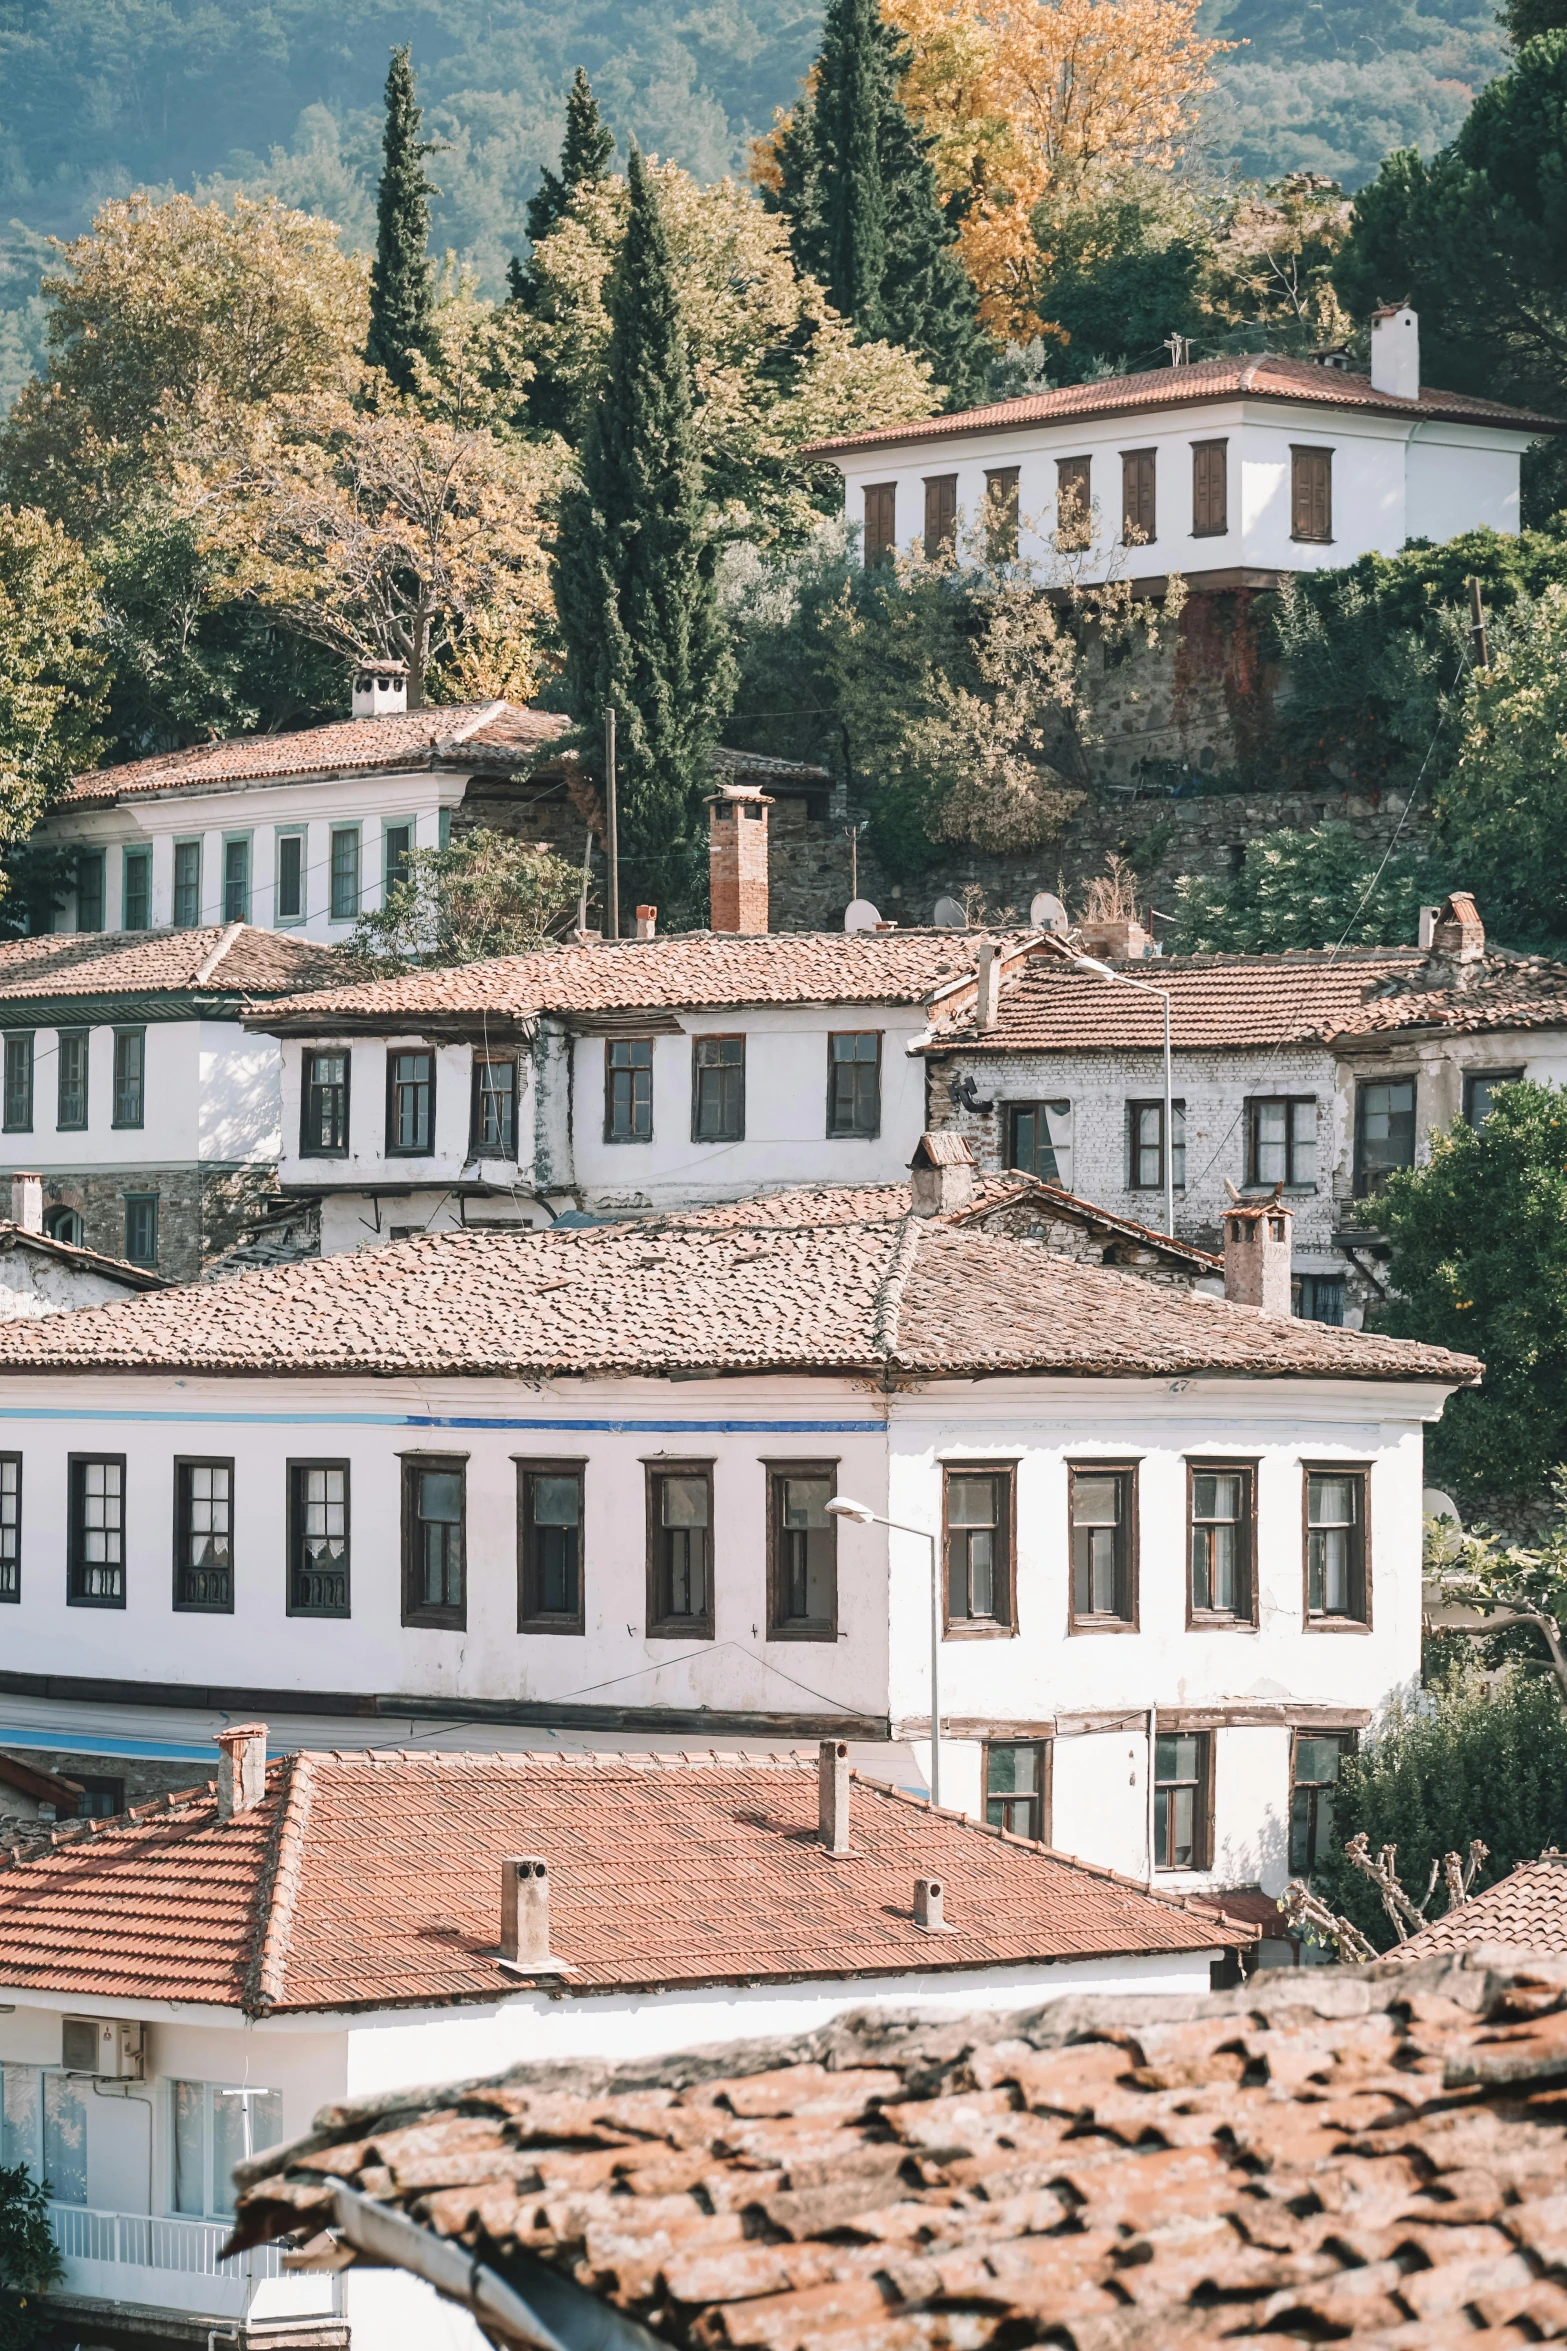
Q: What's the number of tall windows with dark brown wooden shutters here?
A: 7